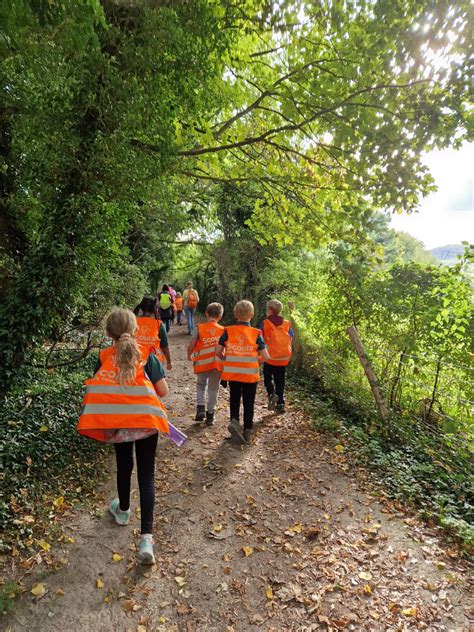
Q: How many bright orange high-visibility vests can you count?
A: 6